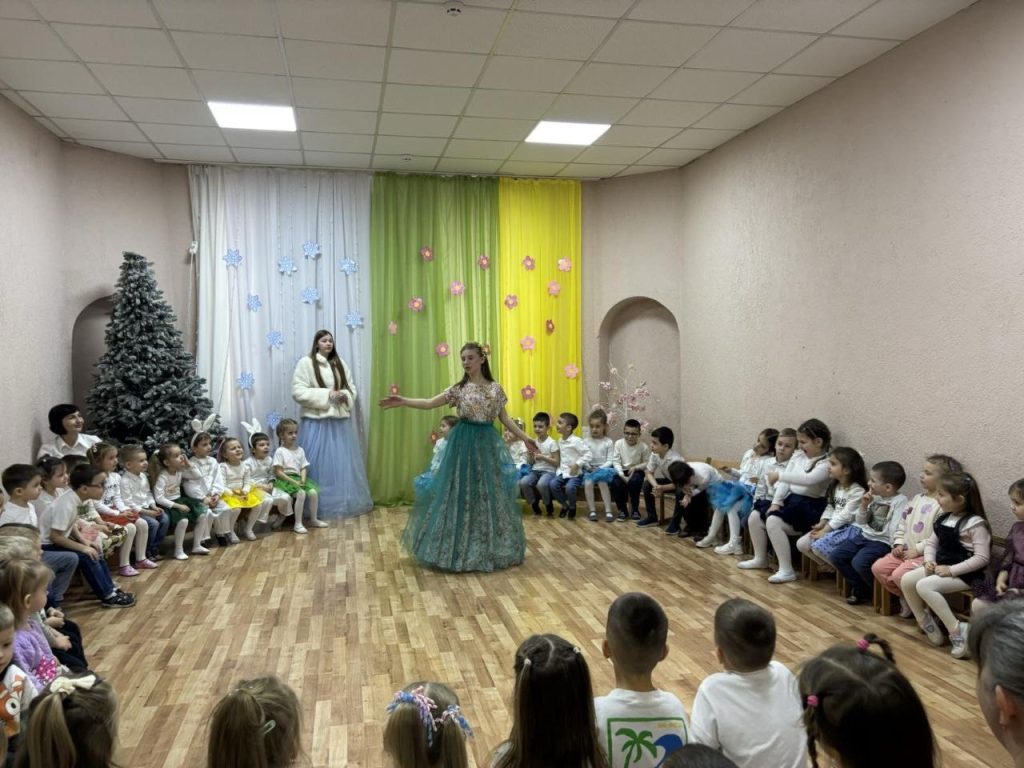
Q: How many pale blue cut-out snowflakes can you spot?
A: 10